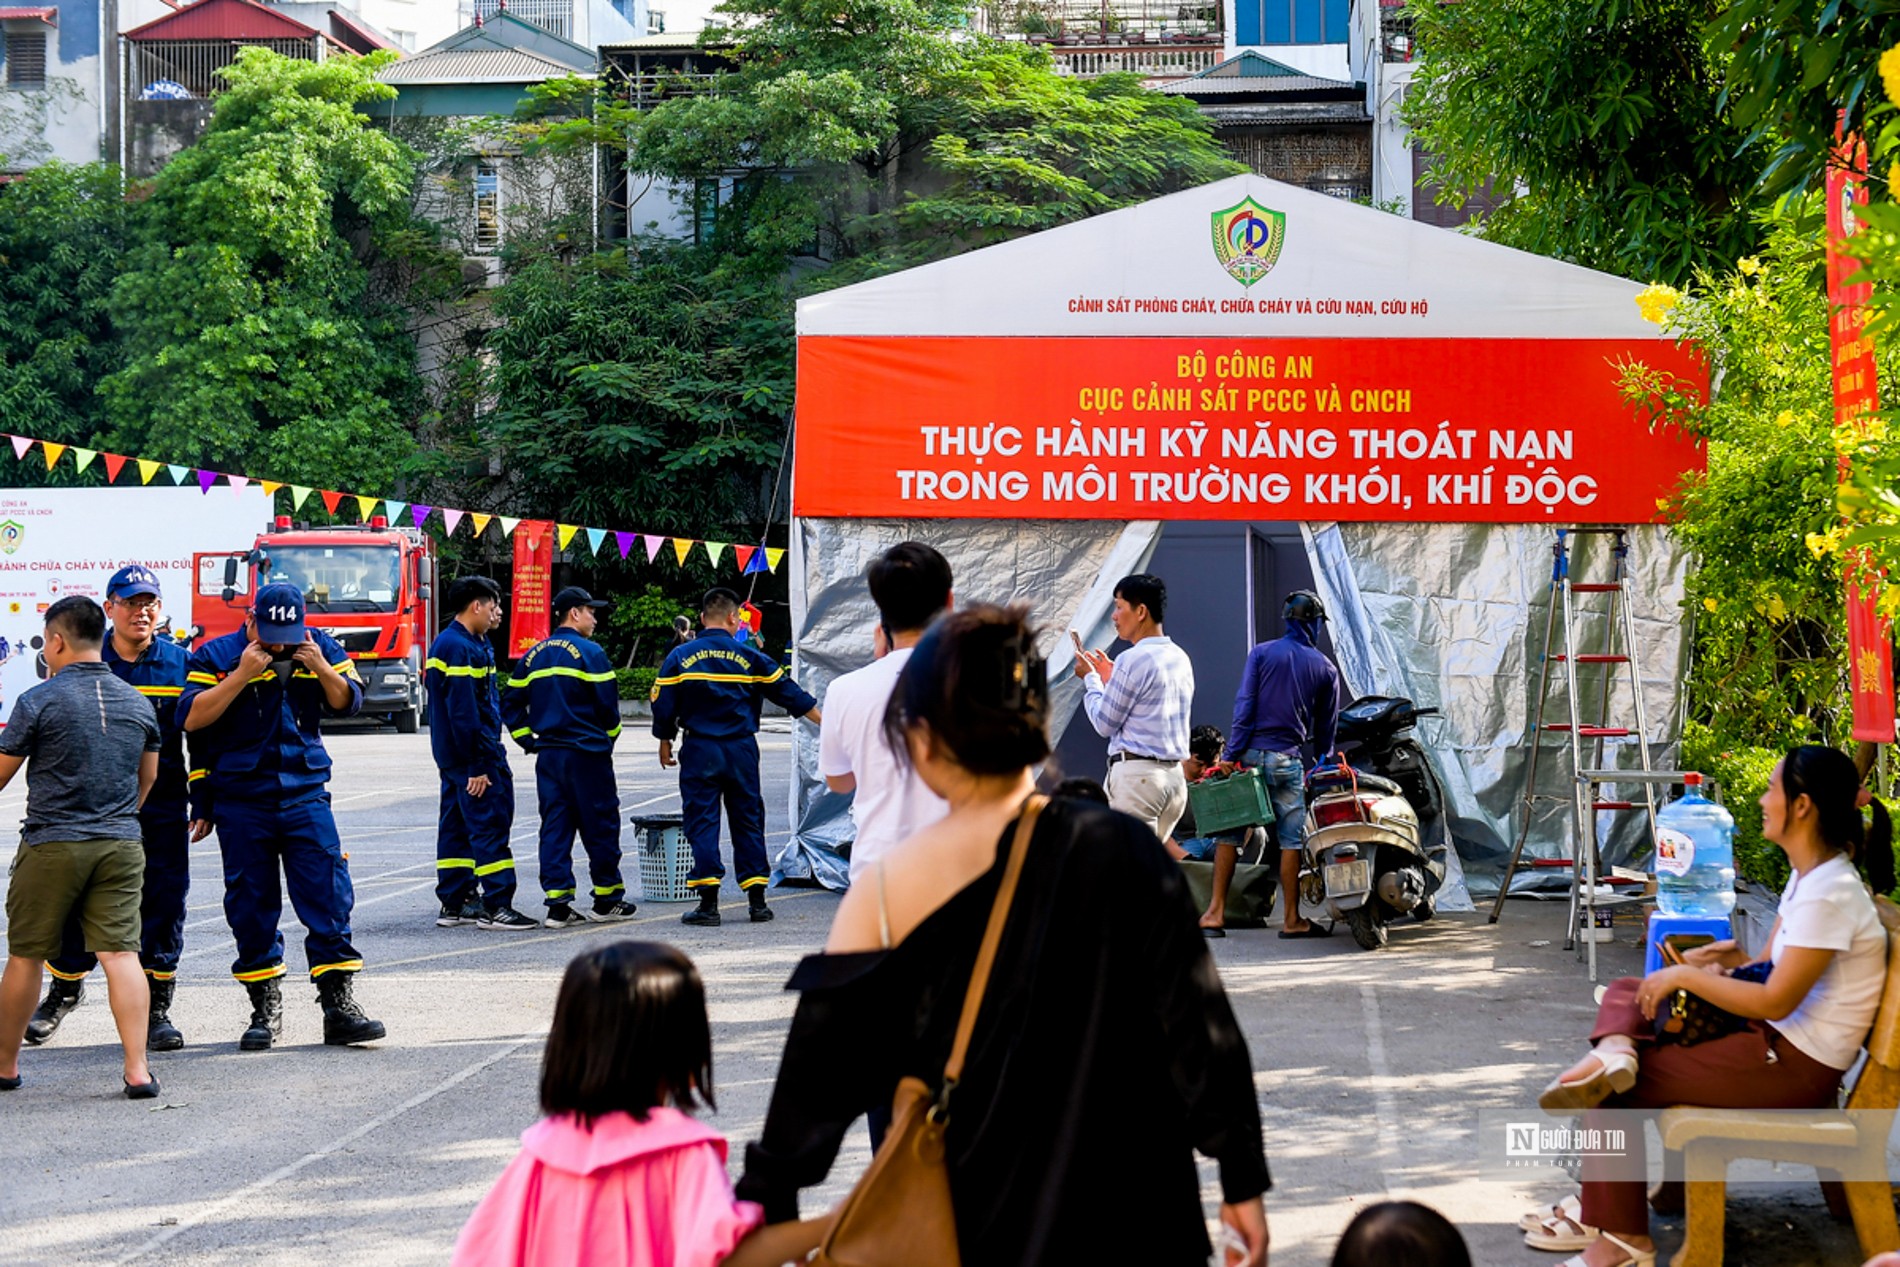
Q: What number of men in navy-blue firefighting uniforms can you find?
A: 6